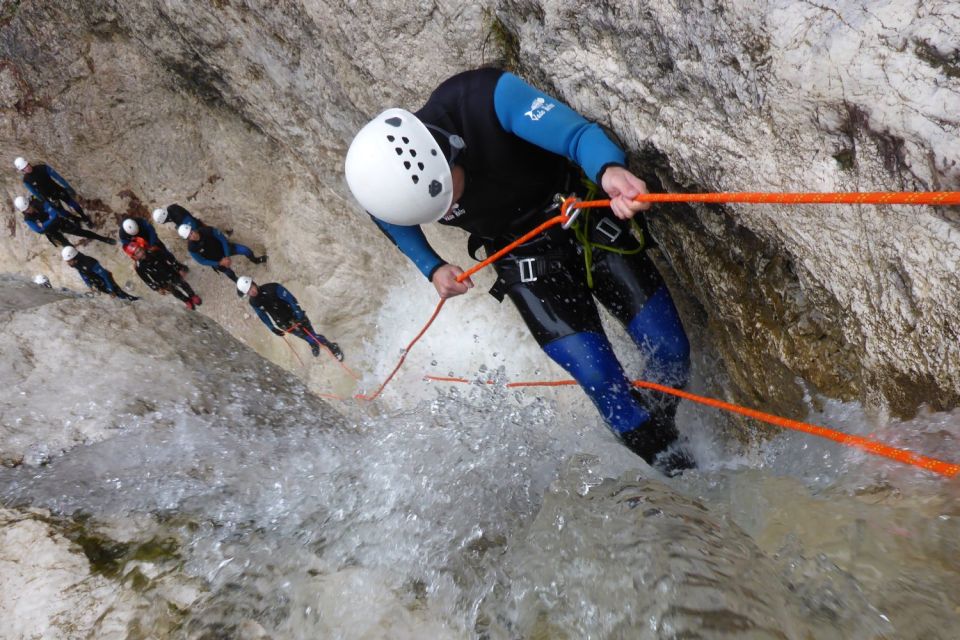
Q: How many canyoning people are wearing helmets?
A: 10